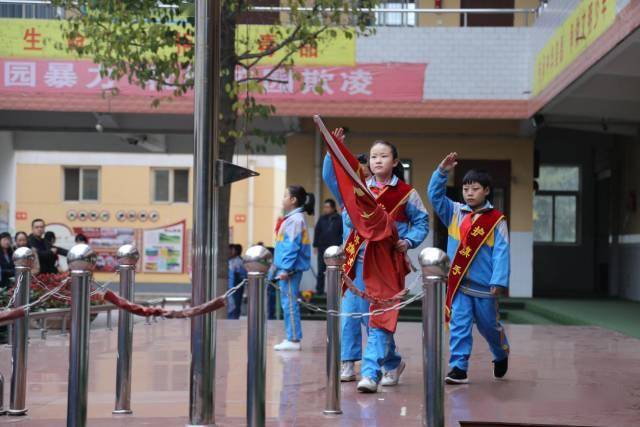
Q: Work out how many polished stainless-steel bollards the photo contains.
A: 6